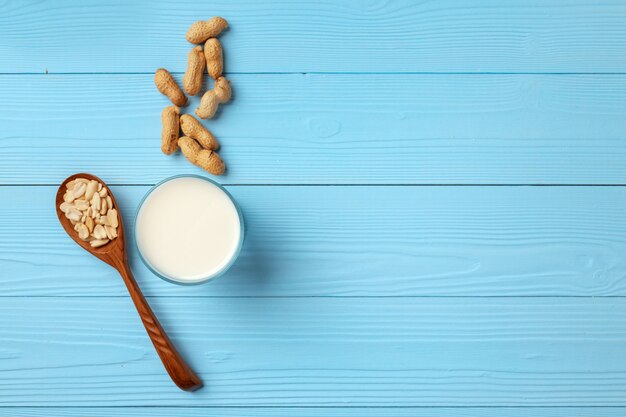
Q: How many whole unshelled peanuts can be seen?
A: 8